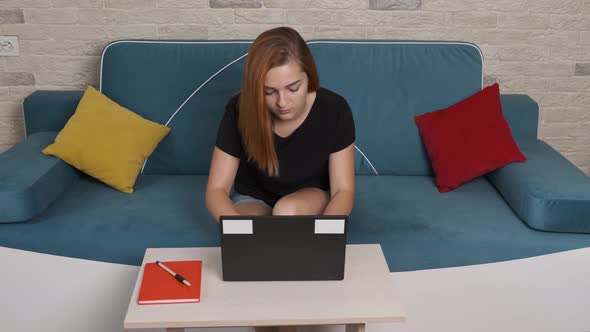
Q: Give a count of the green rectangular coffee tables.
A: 0